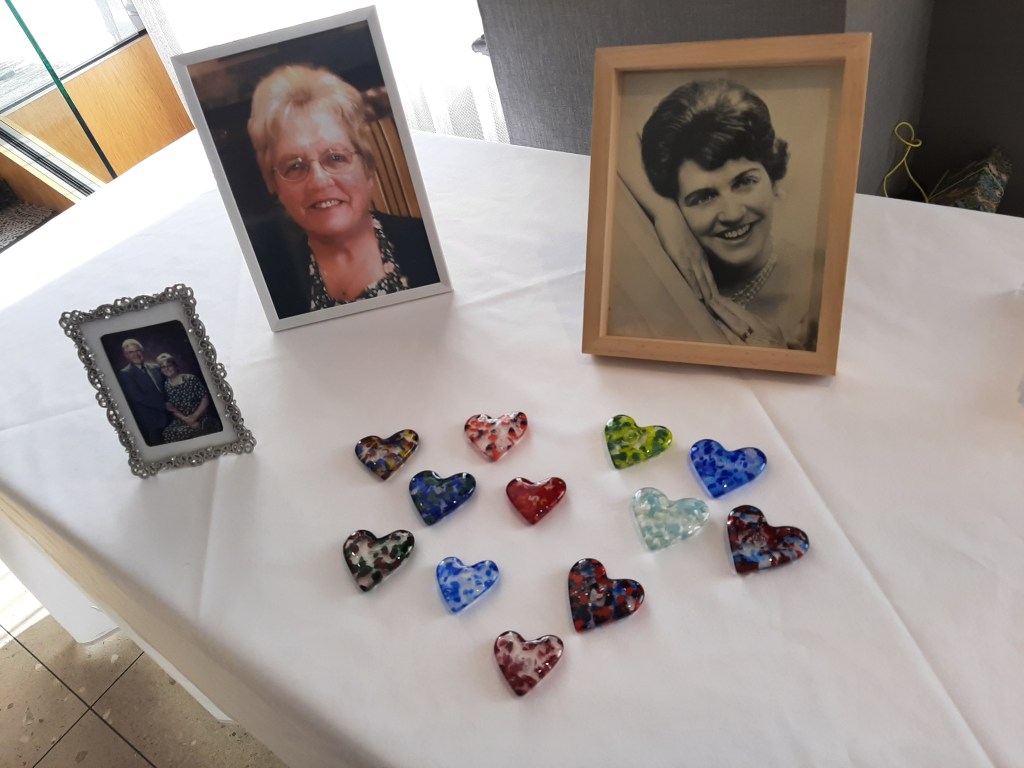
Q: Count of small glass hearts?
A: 12